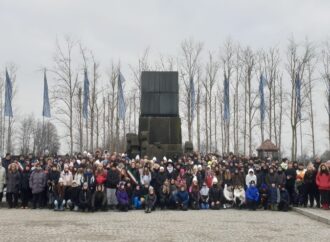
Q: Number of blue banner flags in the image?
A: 8